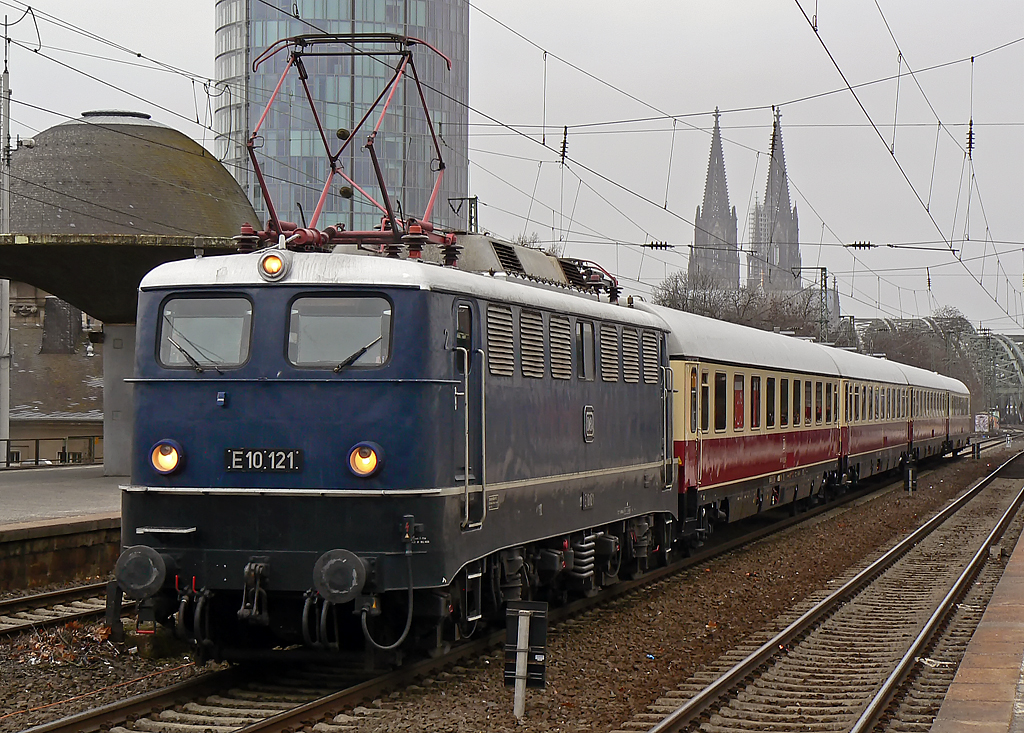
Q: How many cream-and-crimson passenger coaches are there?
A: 4